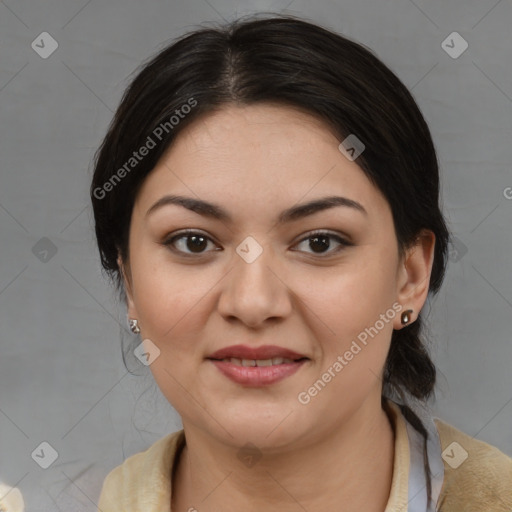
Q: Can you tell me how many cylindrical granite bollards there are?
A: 0